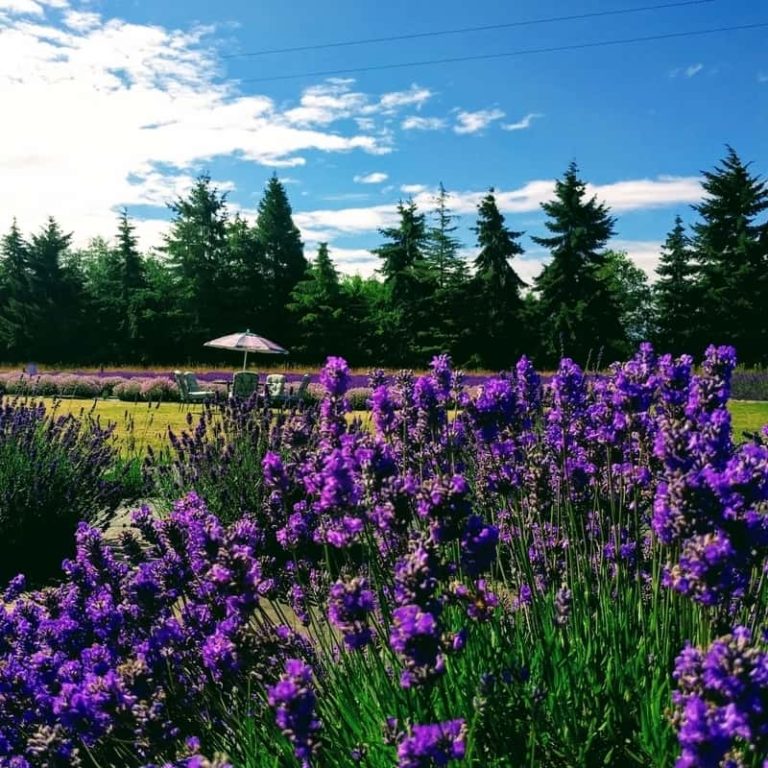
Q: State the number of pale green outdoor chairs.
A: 5